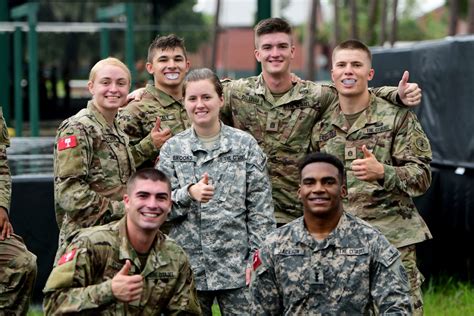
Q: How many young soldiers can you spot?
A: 7